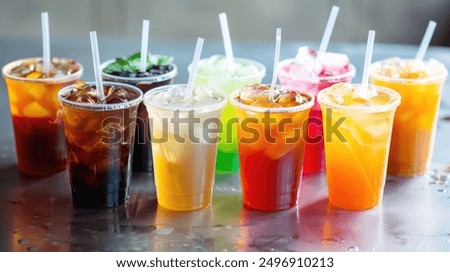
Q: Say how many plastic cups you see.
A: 9